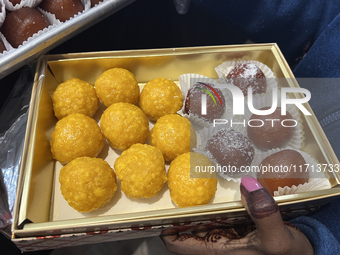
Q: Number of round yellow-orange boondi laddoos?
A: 9